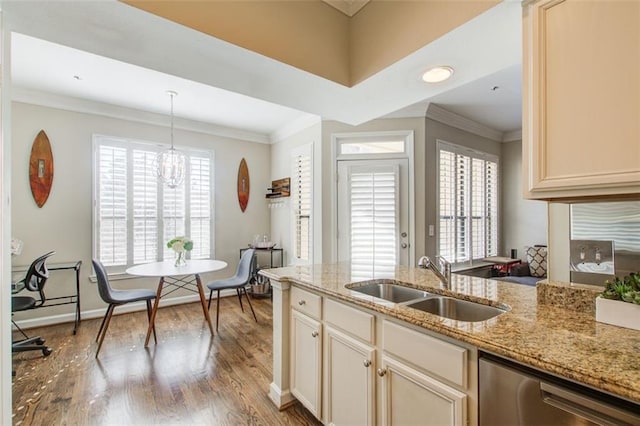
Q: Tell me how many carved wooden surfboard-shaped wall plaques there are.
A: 2